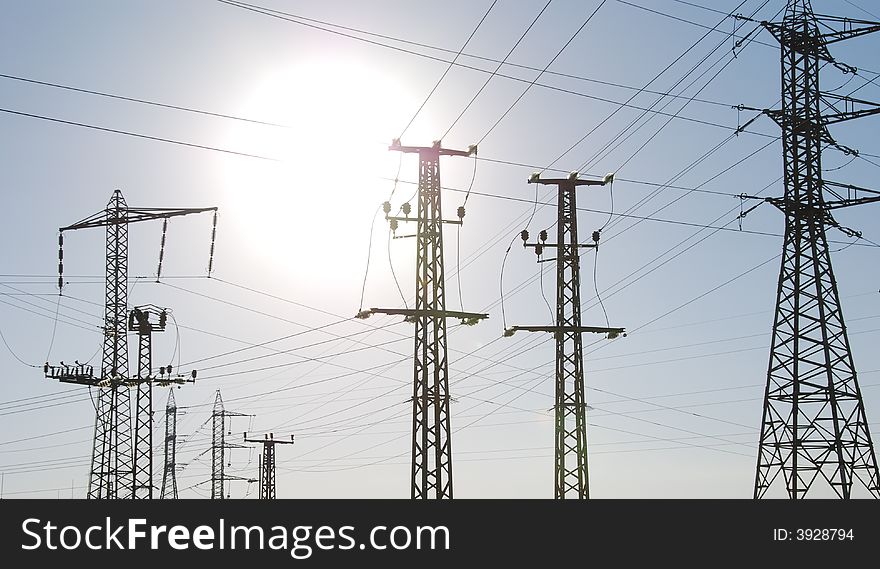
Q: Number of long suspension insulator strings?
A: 3